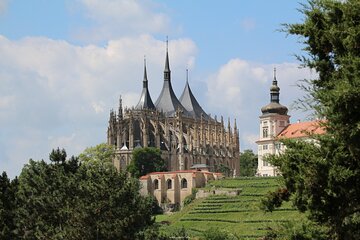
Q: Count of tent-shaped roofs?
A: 3